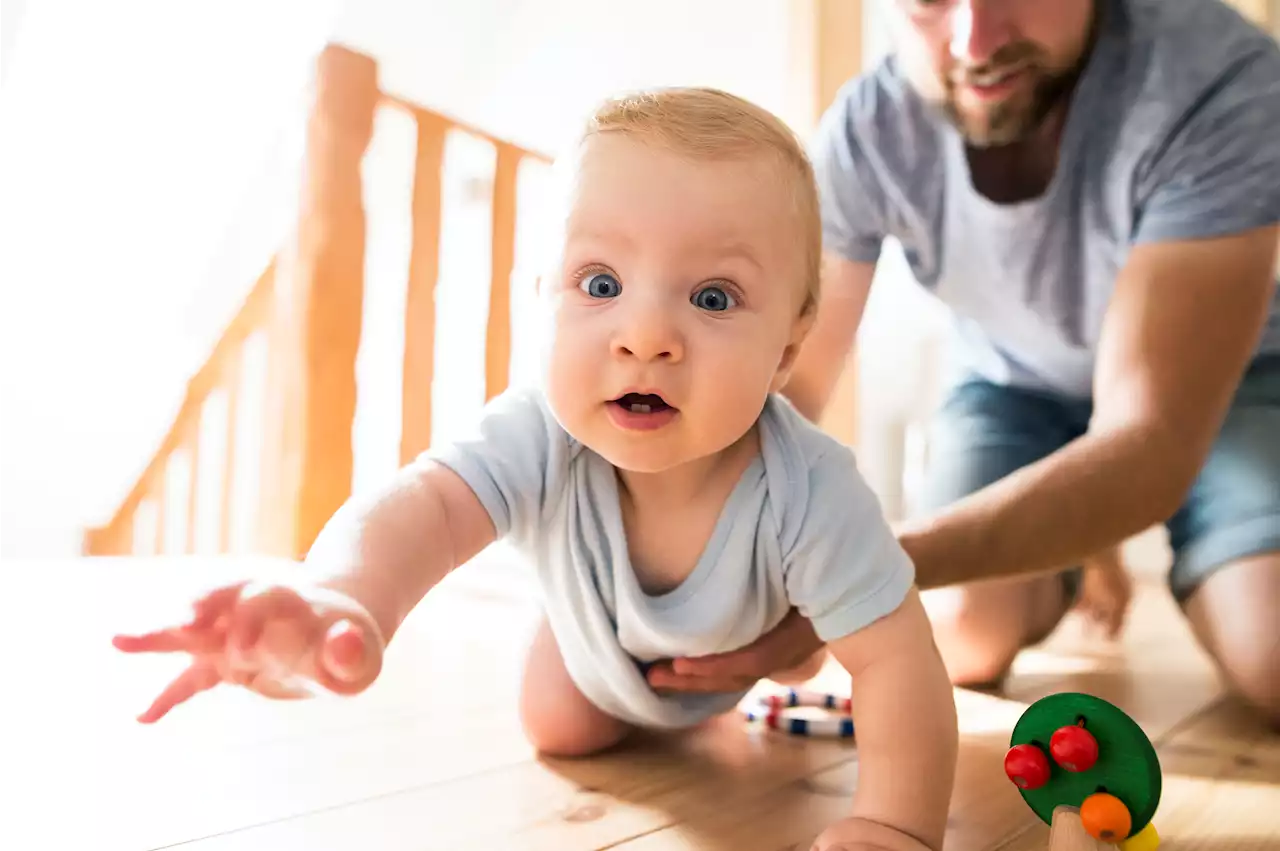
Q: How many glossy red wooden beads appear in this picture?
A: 2